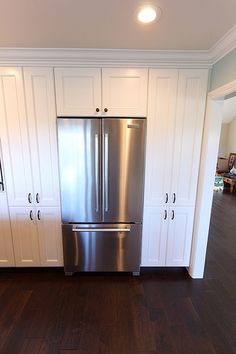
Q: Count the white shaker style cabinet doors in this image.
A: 10